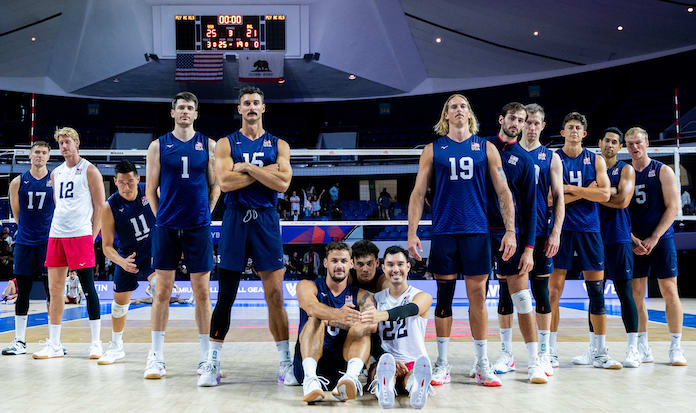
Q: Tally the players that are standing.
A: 11